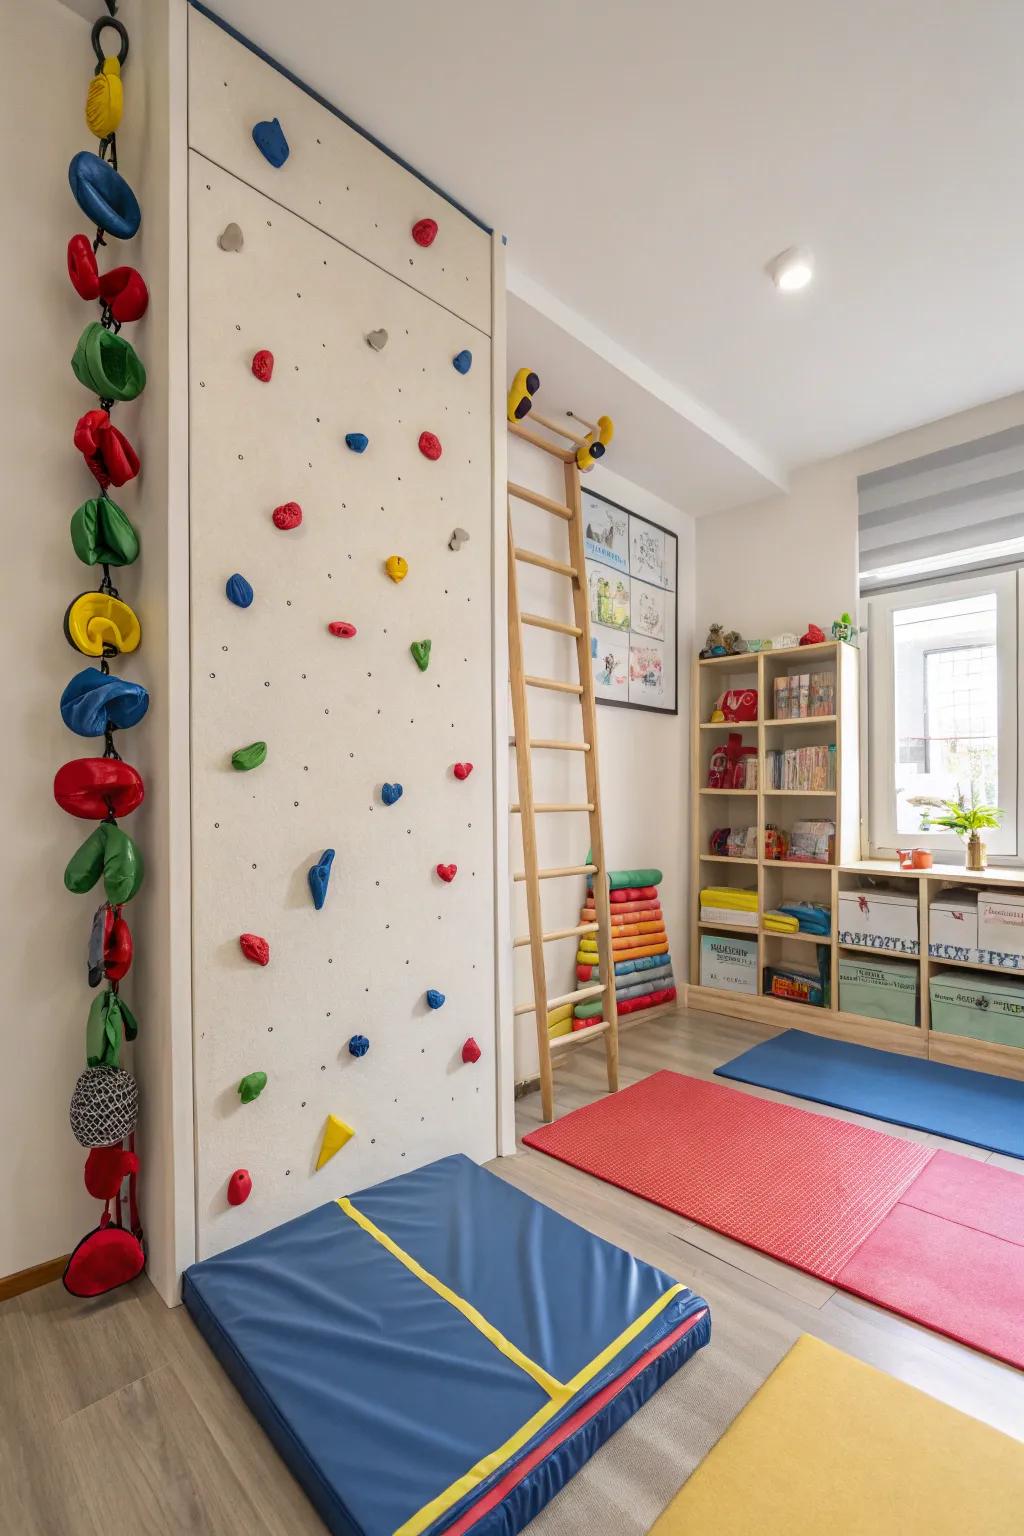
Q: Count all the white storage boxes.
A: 3